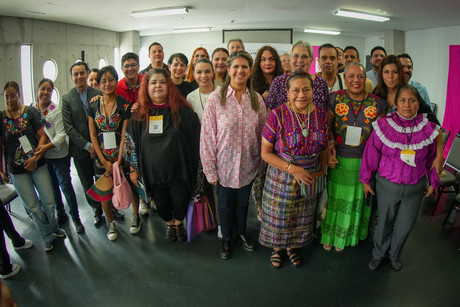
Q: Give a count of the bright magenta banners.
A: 2